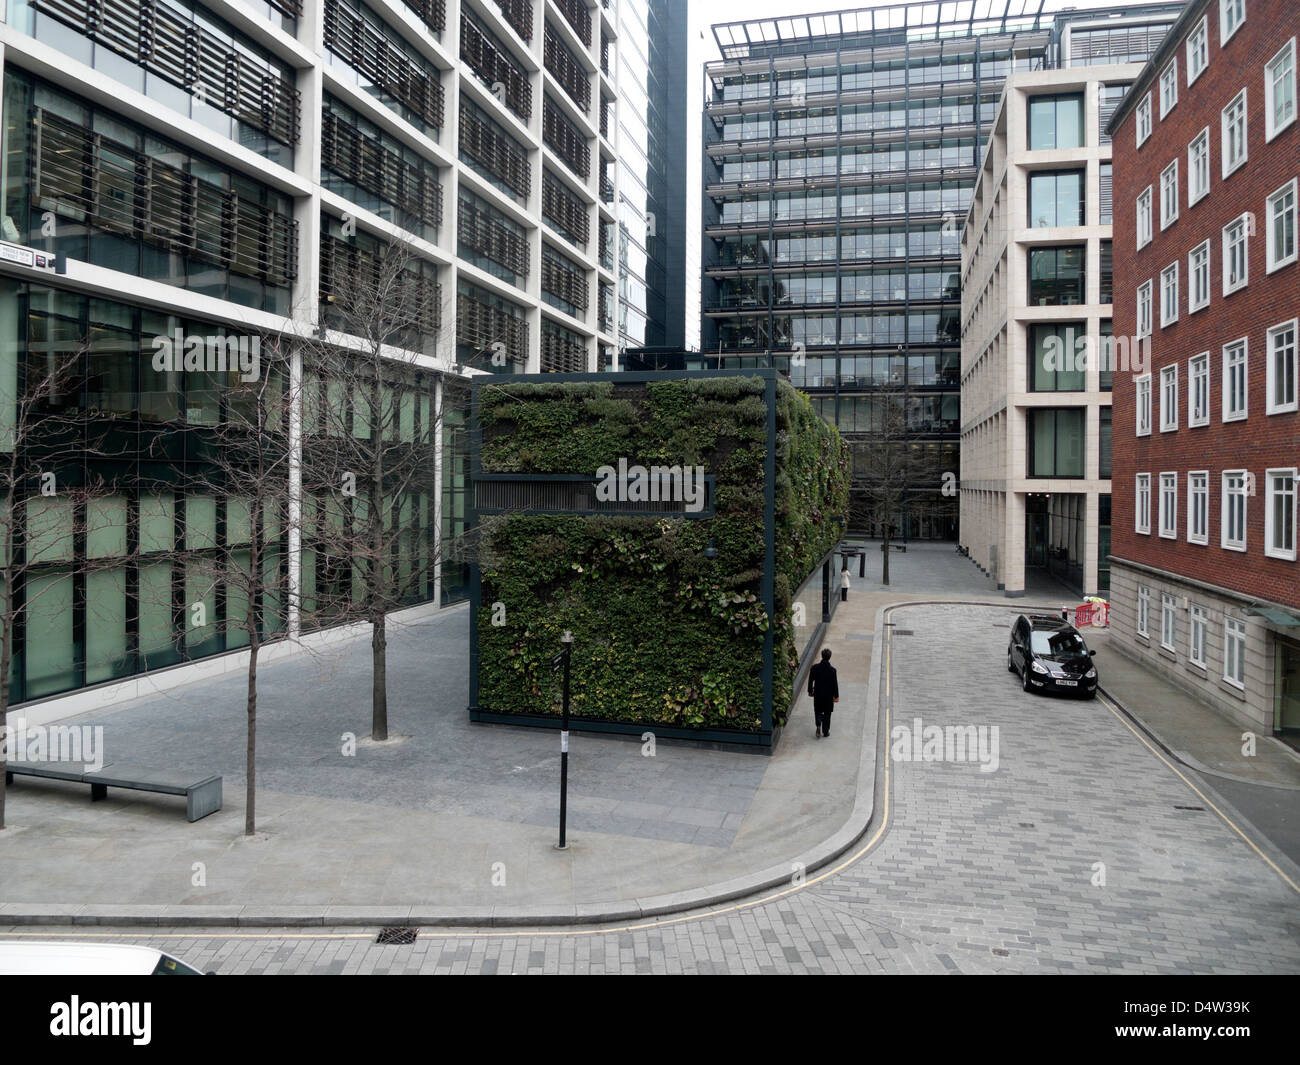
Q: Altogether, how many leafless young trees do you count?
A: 4